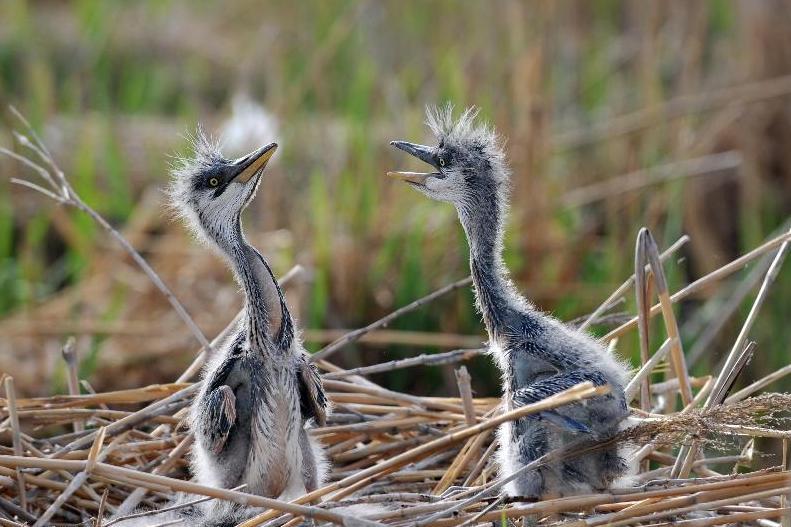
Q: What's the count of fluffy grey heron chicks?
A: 2